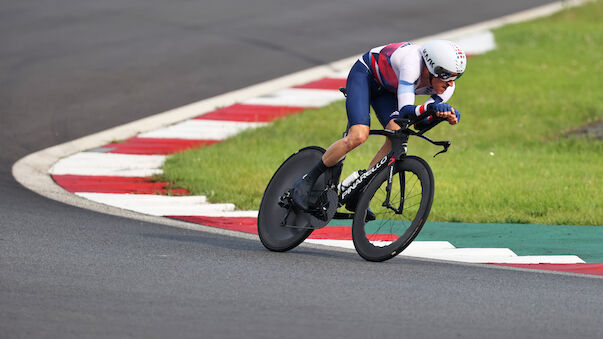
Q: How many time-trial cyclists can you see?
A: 1